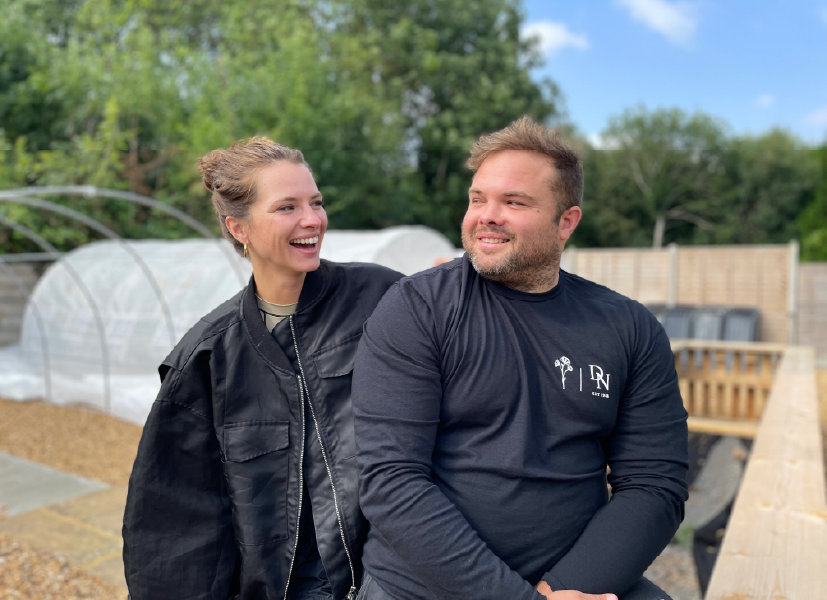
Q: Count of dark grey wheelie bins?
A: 3